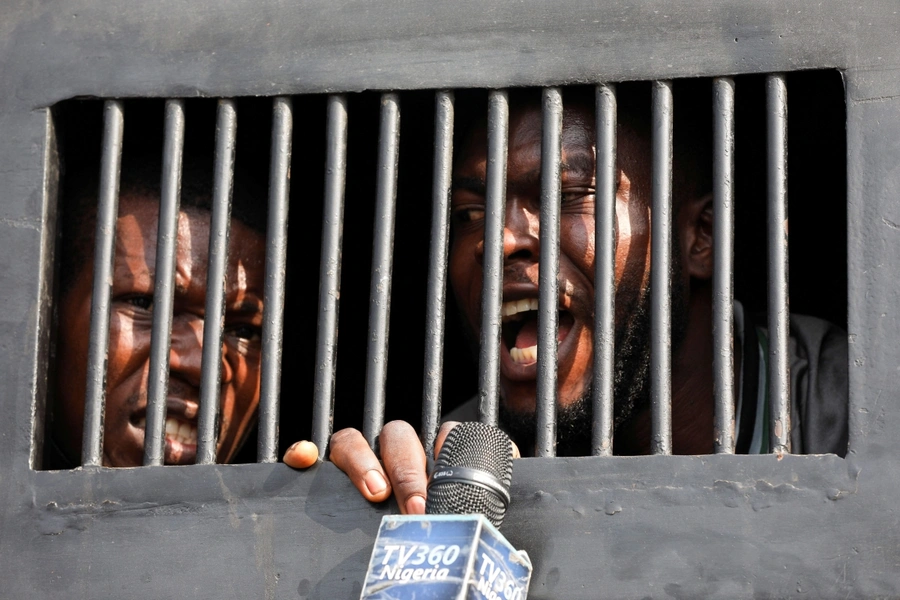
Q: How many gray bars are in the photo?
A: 13